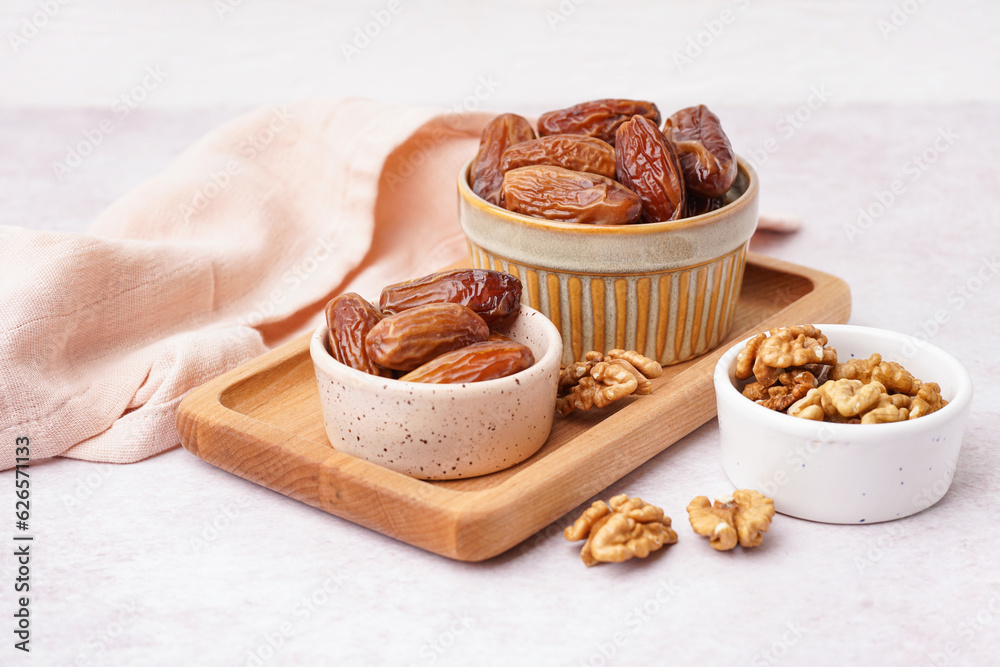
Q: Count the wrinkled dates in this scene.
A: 10